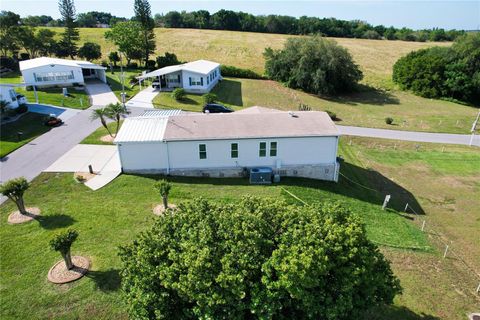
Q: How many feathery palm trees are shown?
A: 2